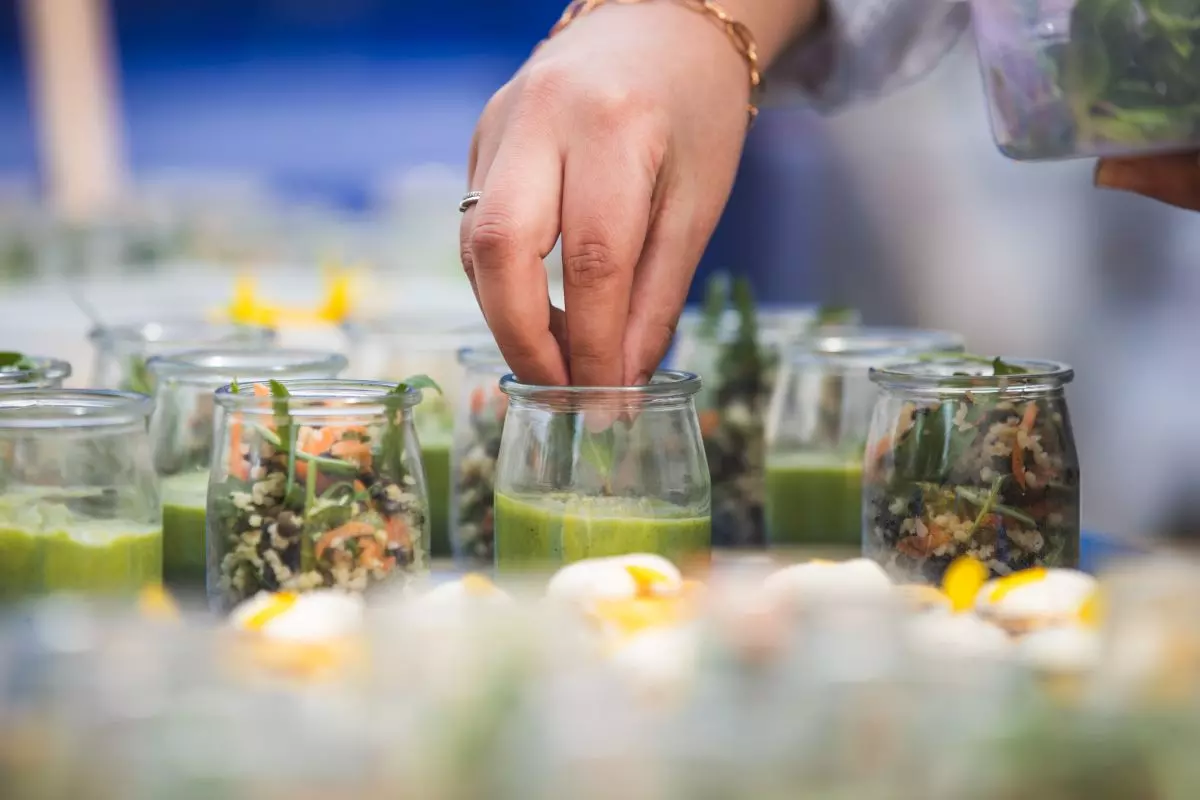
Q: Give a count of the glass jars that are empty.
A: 0